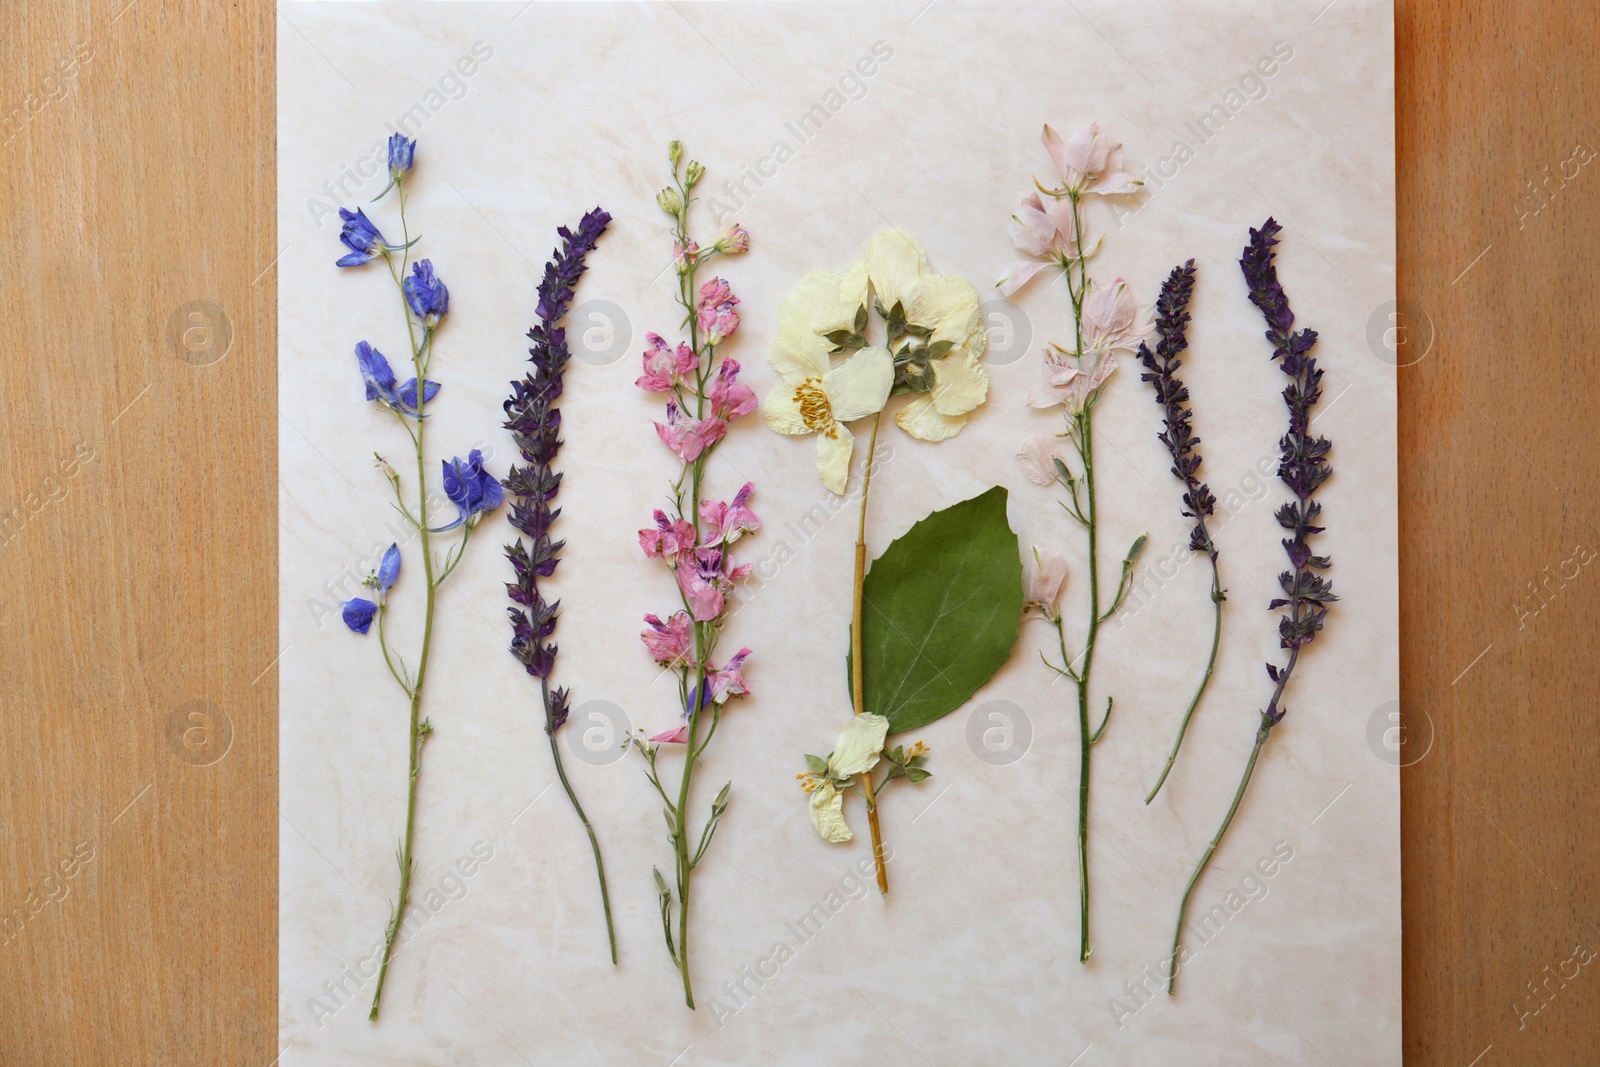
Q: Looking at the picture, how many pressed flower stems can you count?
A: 7